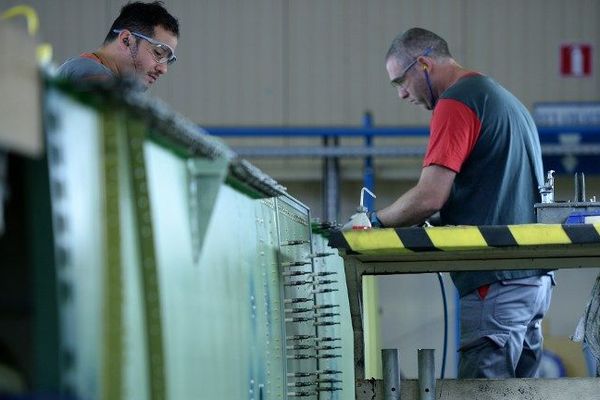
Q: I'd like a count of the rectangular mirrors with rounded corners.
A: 0